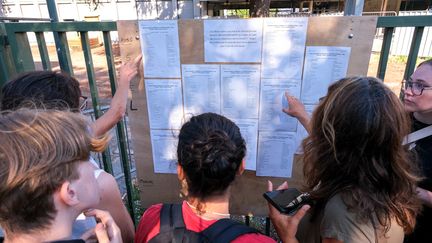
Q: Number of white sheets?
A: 12